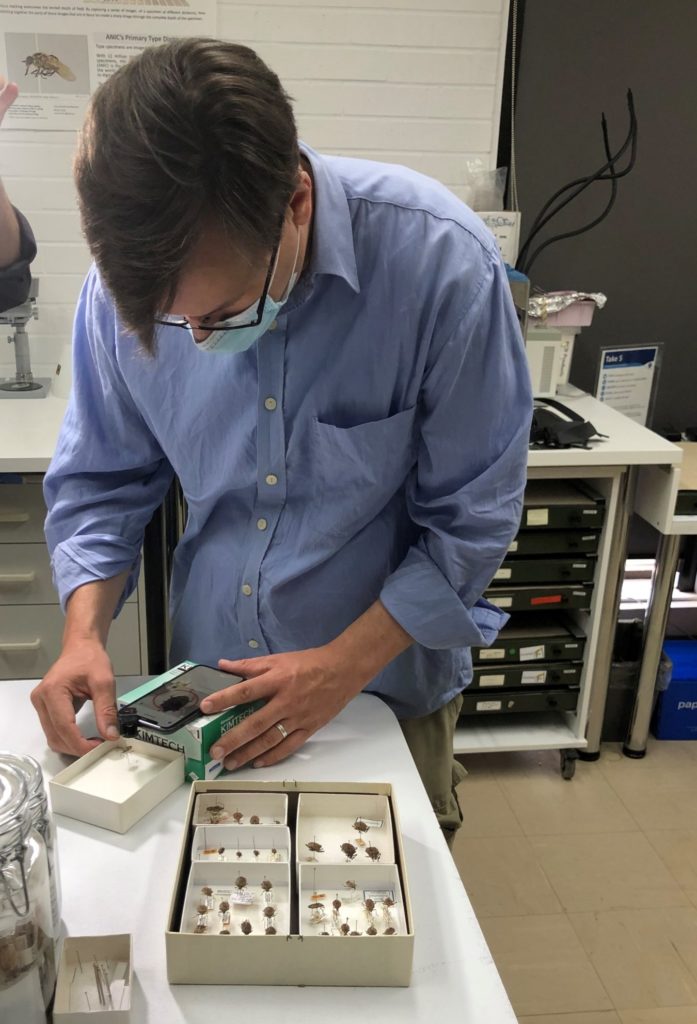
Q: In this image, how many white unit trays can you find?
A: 7